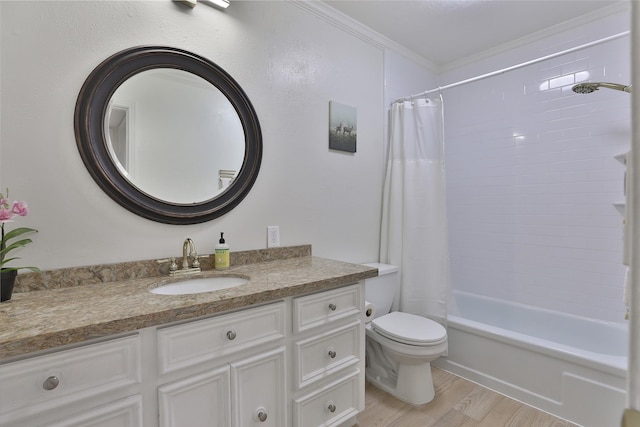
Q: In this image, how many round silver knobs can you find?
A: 6